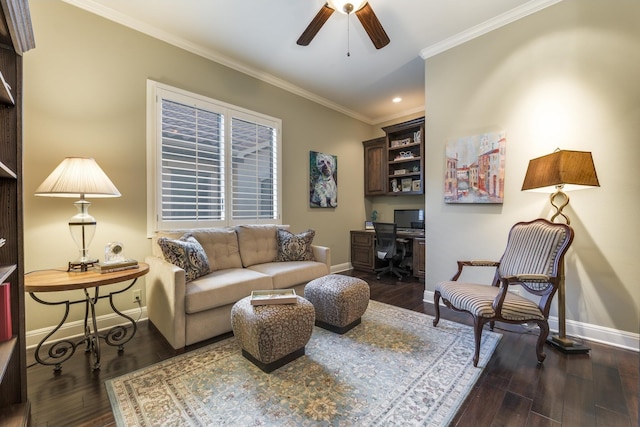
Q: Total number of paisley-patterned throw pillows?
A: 2